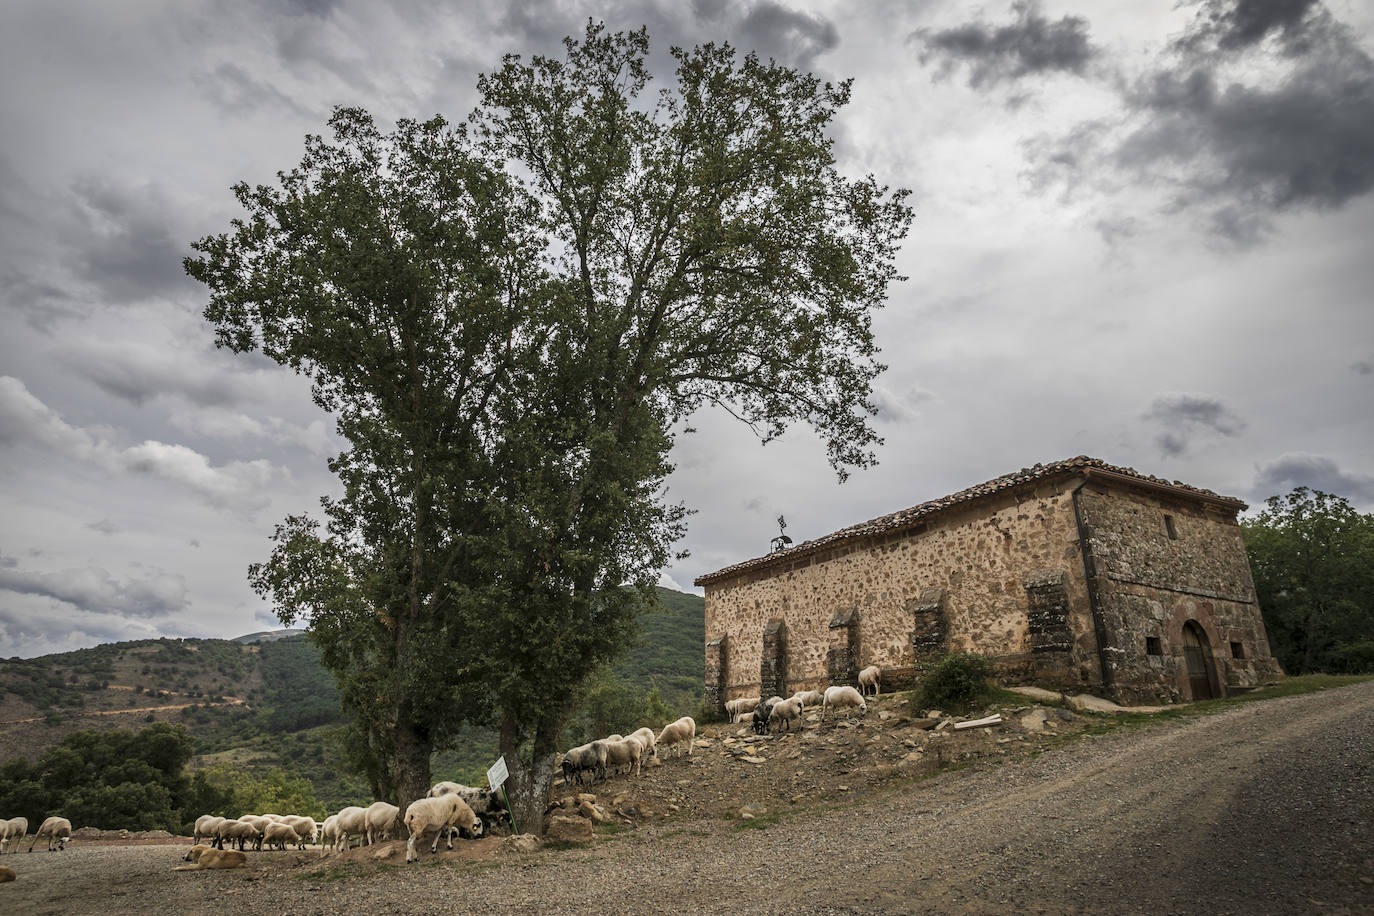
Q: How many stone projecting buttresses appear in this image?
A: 5